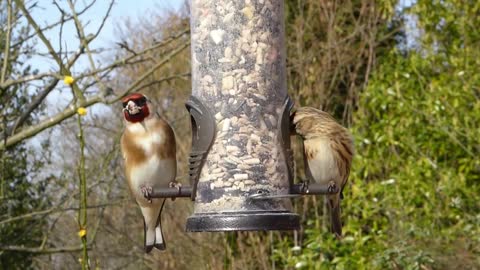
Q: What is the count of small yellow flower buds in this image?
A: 3